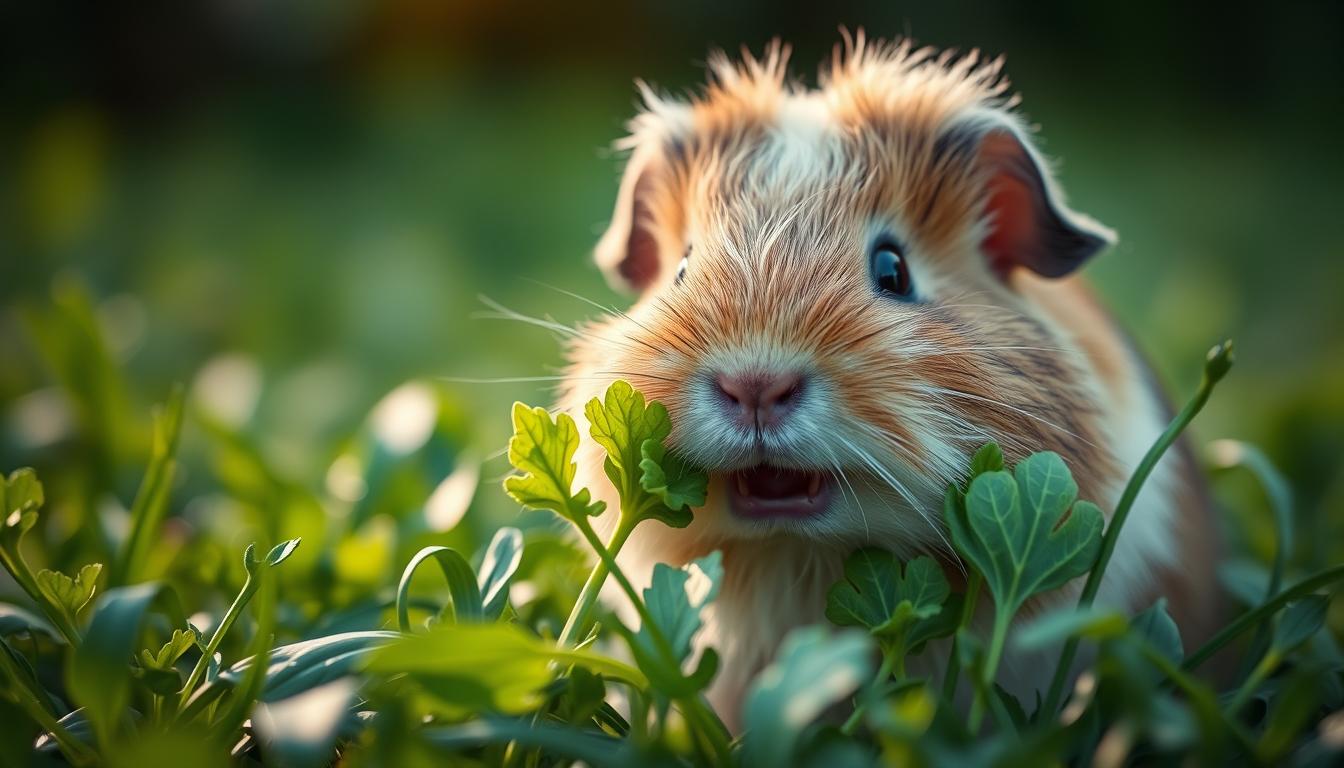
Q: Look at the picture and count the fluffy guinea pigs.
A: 1